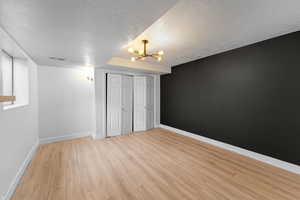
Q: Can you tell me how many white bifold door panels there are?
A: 4